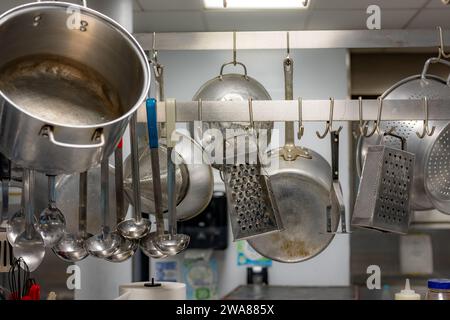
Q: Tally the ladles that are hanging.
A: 6